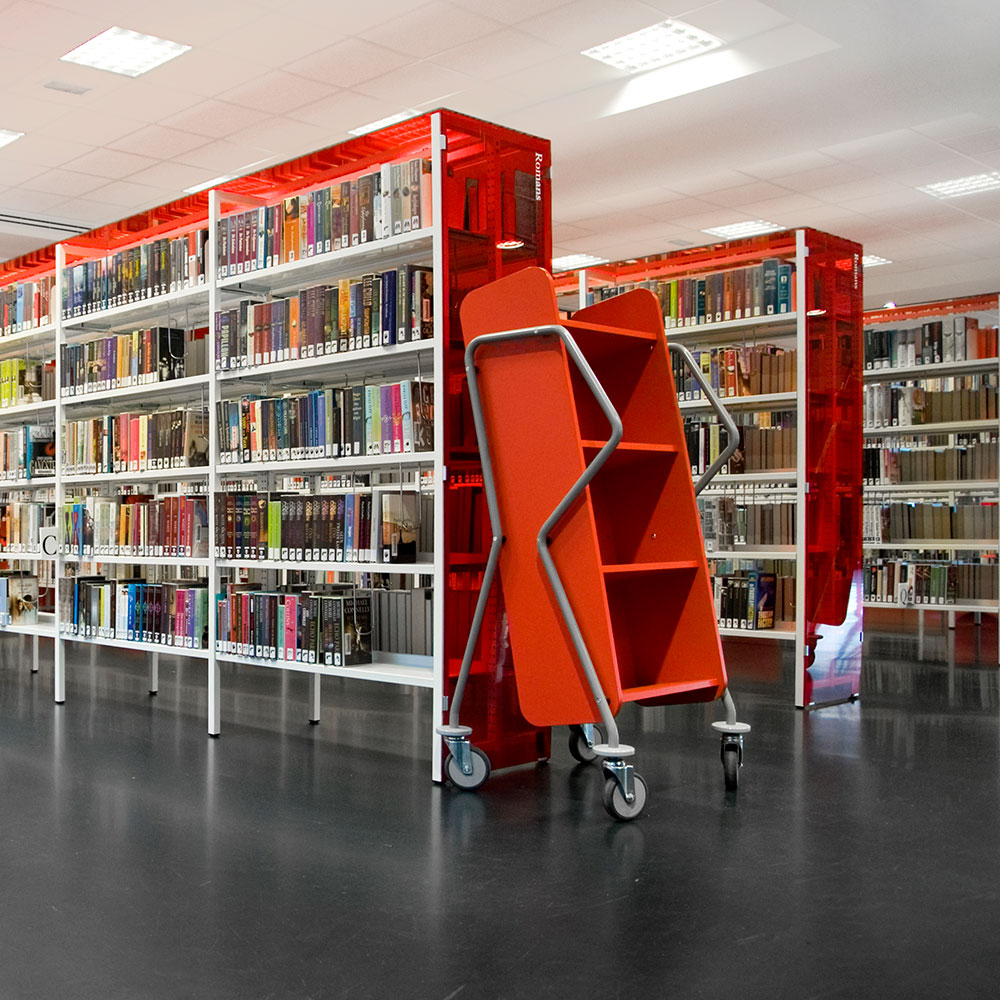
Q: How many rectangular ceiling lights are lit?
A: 9